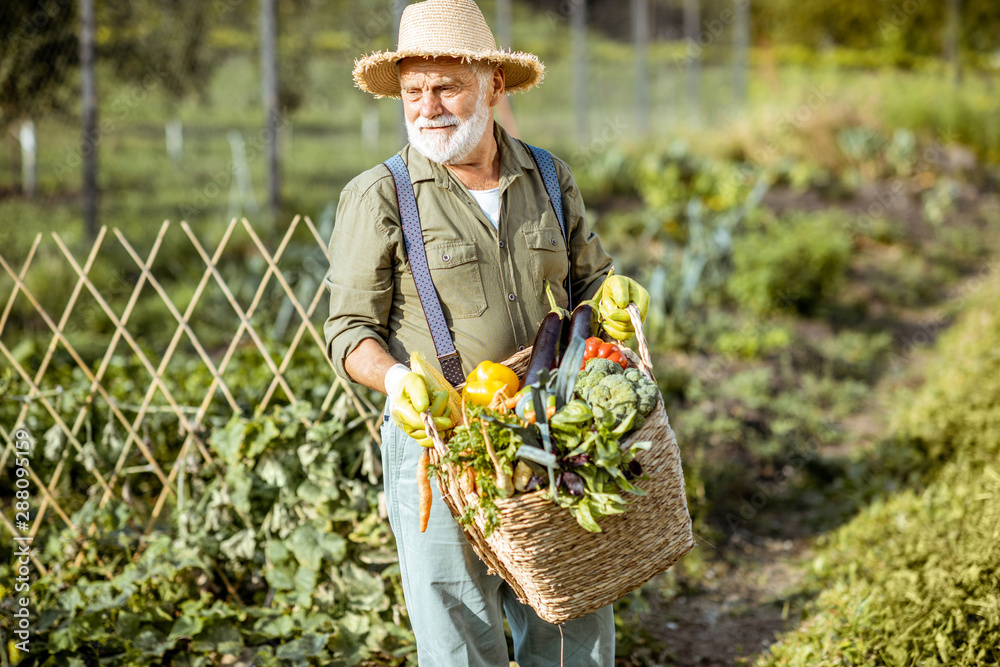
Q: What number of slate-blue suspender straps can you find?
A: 2